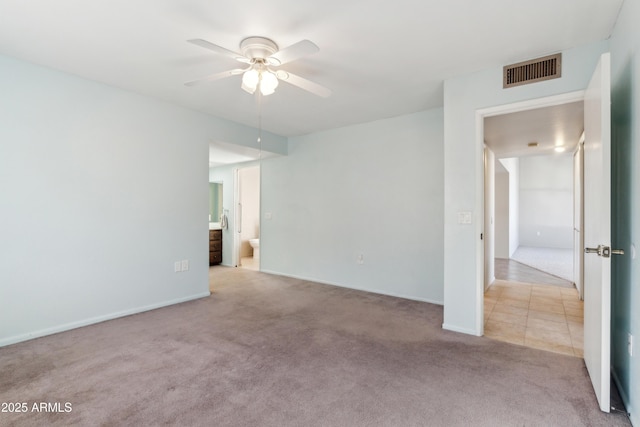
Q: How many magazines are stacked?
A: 0